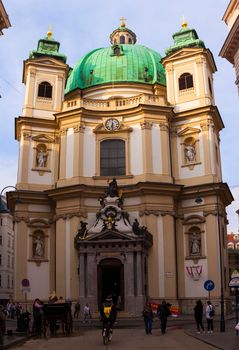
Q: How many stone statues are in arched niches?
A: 4